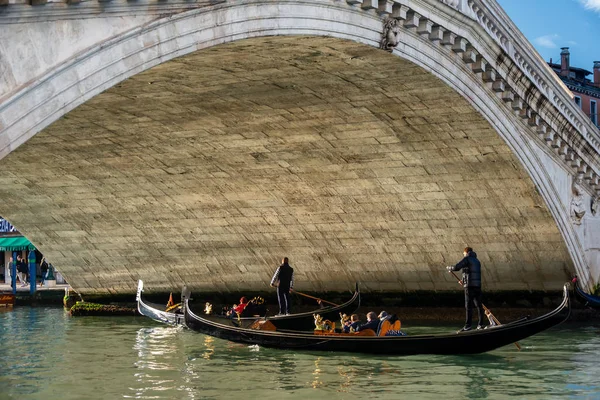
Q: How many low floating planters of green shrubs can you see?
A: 1